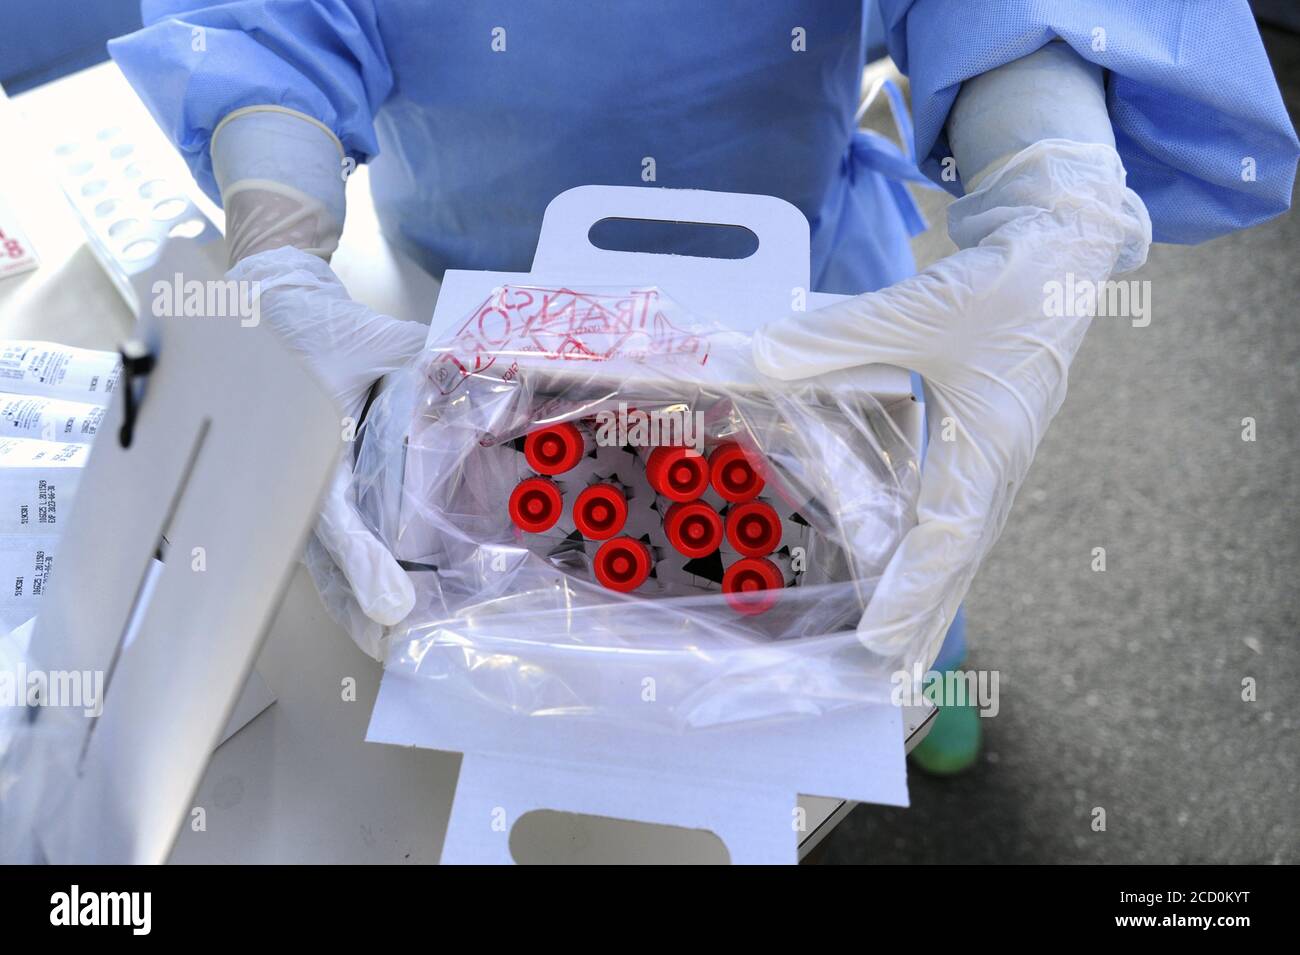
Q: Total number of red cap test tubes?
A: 9